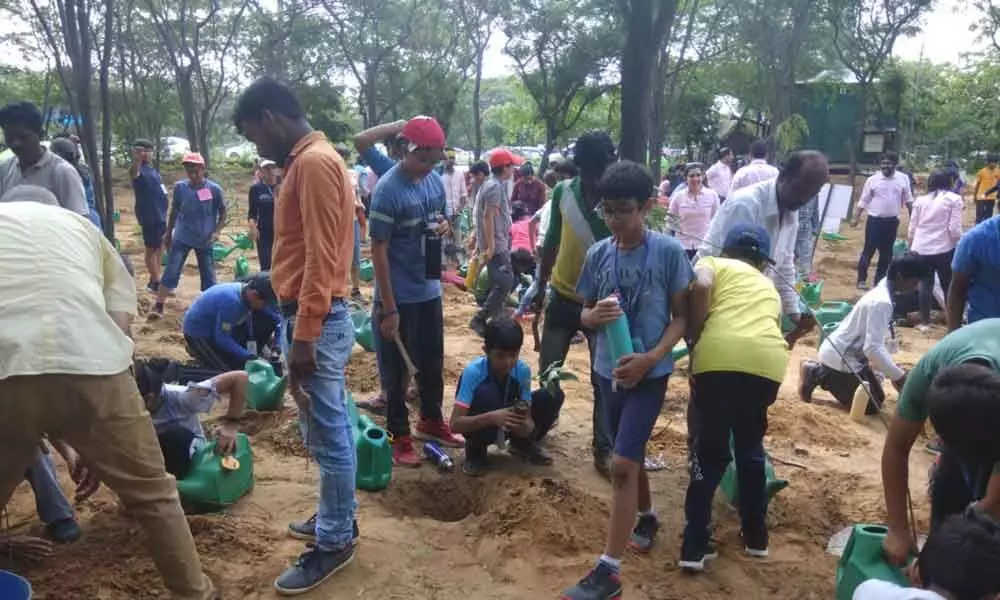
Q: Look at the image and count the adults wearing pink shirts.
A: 5